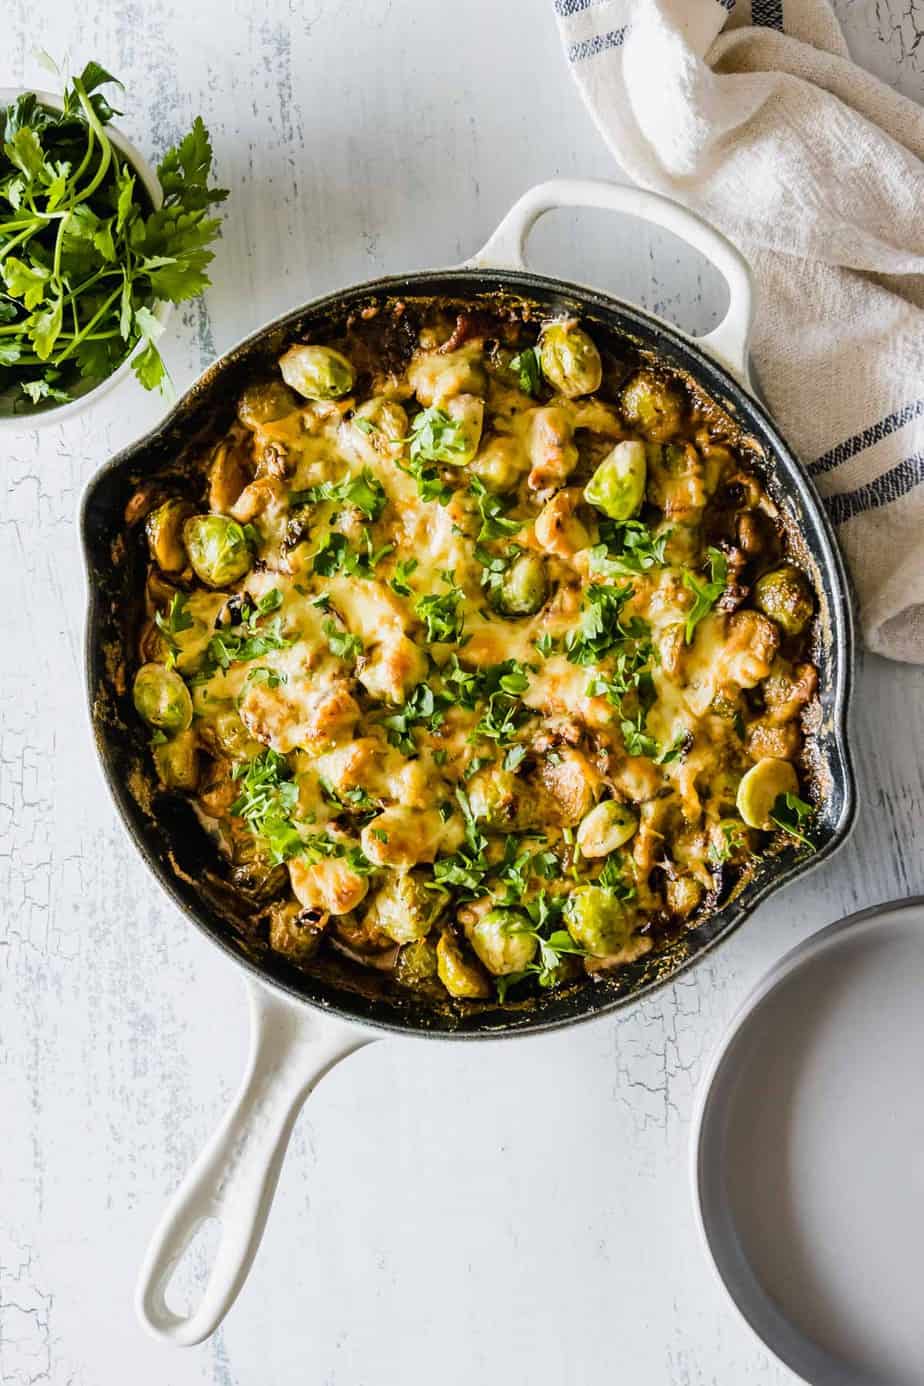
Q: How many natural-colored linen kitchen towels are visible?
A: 1